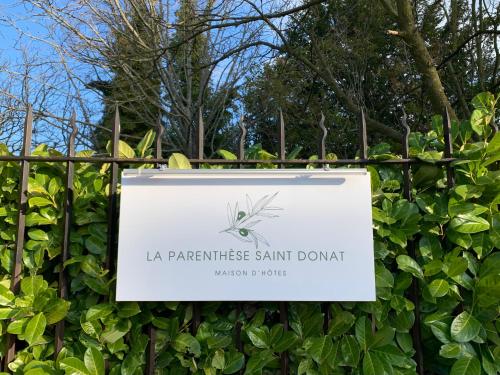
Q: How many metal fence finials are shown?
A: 11